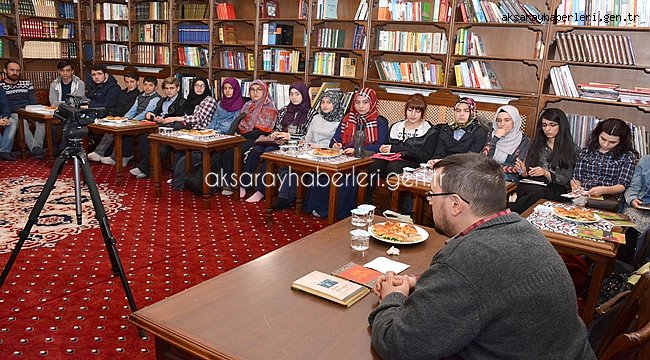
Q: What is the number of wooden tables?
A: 7